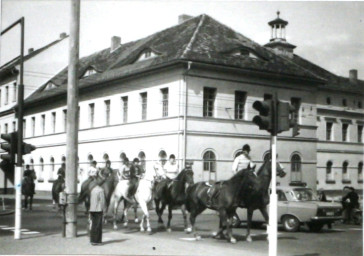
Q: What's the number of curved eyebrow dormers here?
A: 4